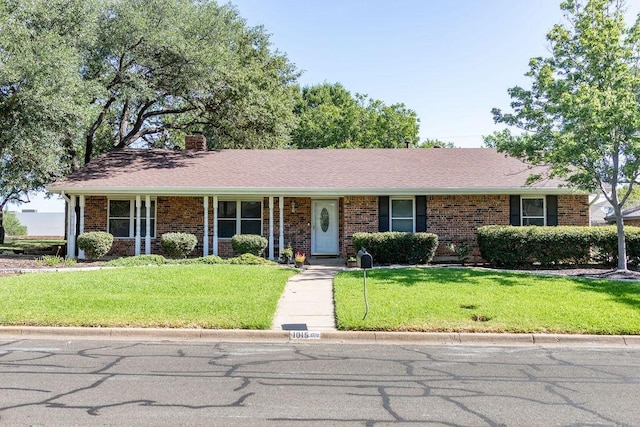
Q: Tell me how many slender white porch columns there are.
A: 8